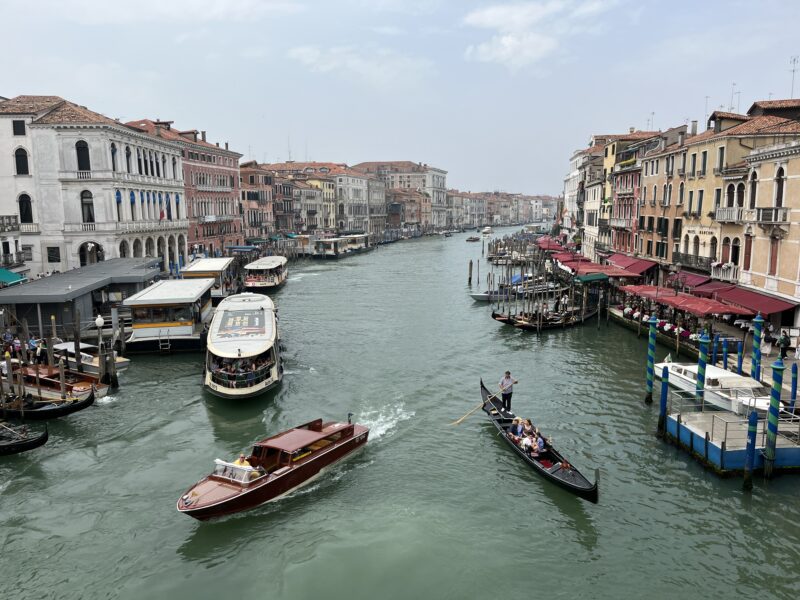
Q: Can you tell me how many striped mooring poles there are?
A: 4